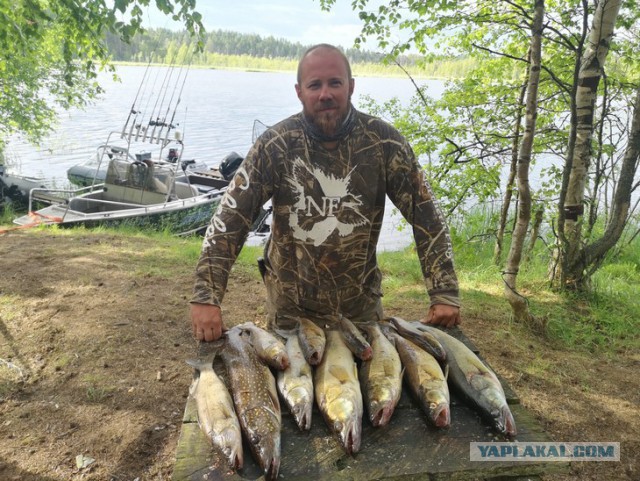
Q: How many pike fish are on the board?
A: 1